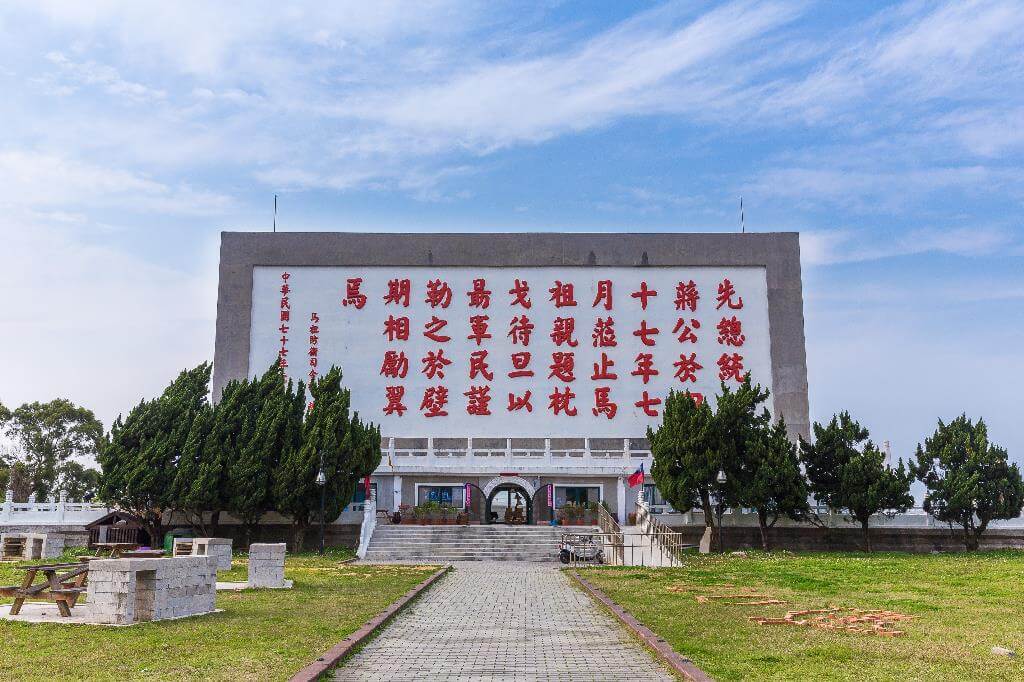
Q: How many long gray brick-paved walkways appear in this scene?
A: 1